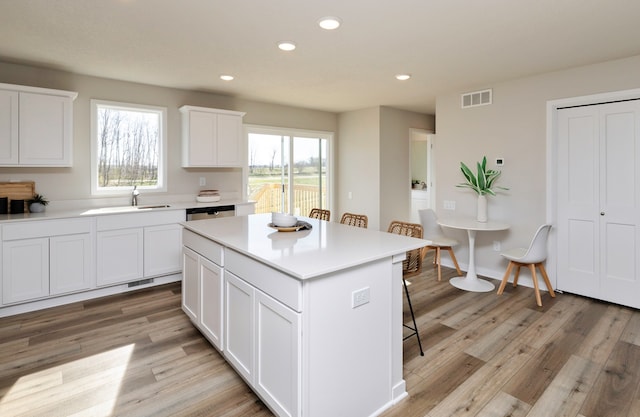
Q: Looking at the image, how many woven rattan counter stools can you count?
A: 3